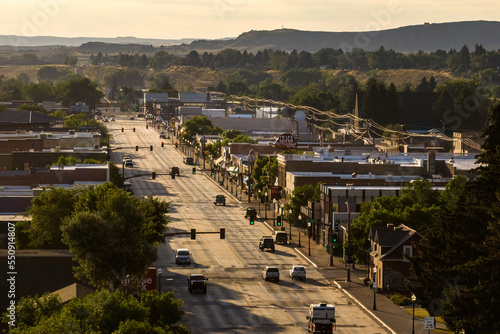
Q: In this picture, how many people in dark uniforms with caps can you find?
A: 0